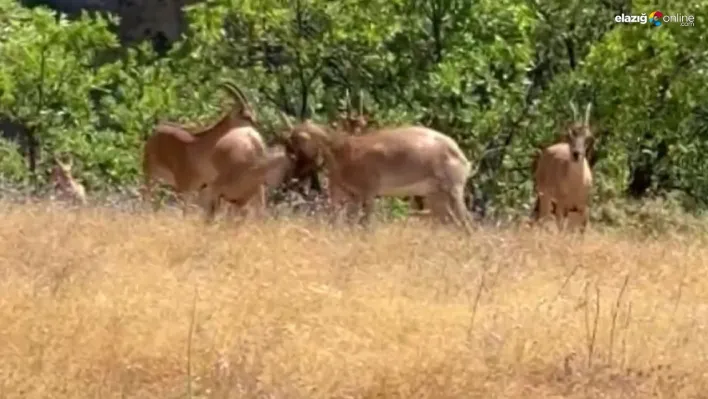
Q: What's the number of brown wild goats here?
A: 6